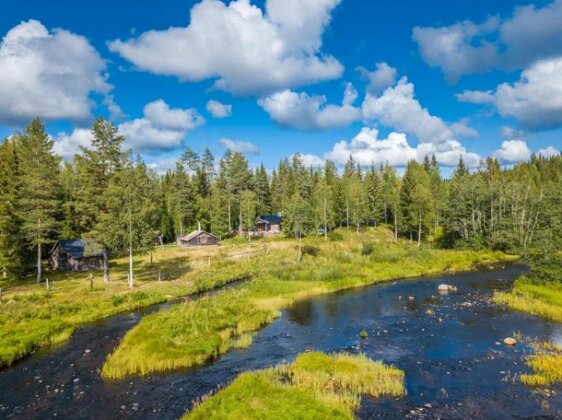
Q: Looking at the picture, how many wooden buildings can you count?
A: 3